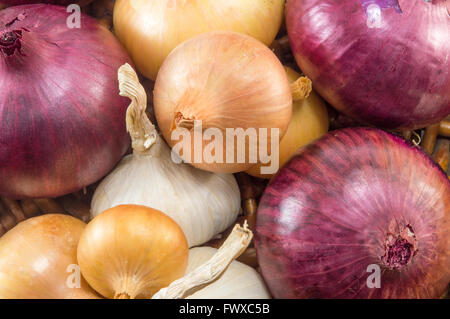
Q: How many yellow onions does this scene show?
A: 5